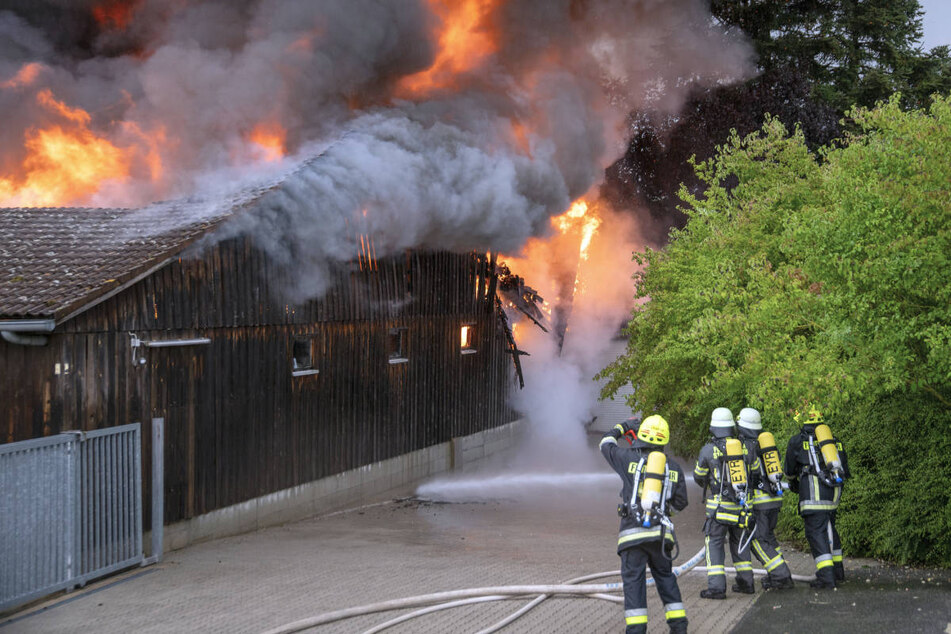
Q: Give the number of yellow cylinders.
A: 4